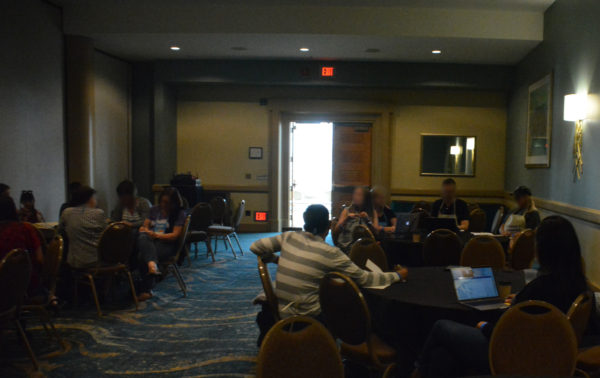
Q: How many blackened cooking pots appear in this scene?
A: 0